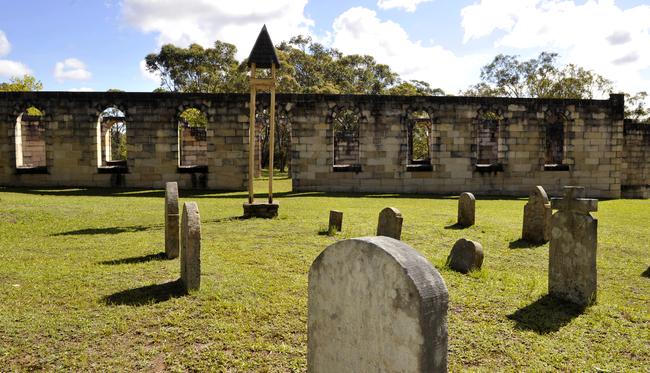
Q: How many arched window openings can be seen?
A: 7